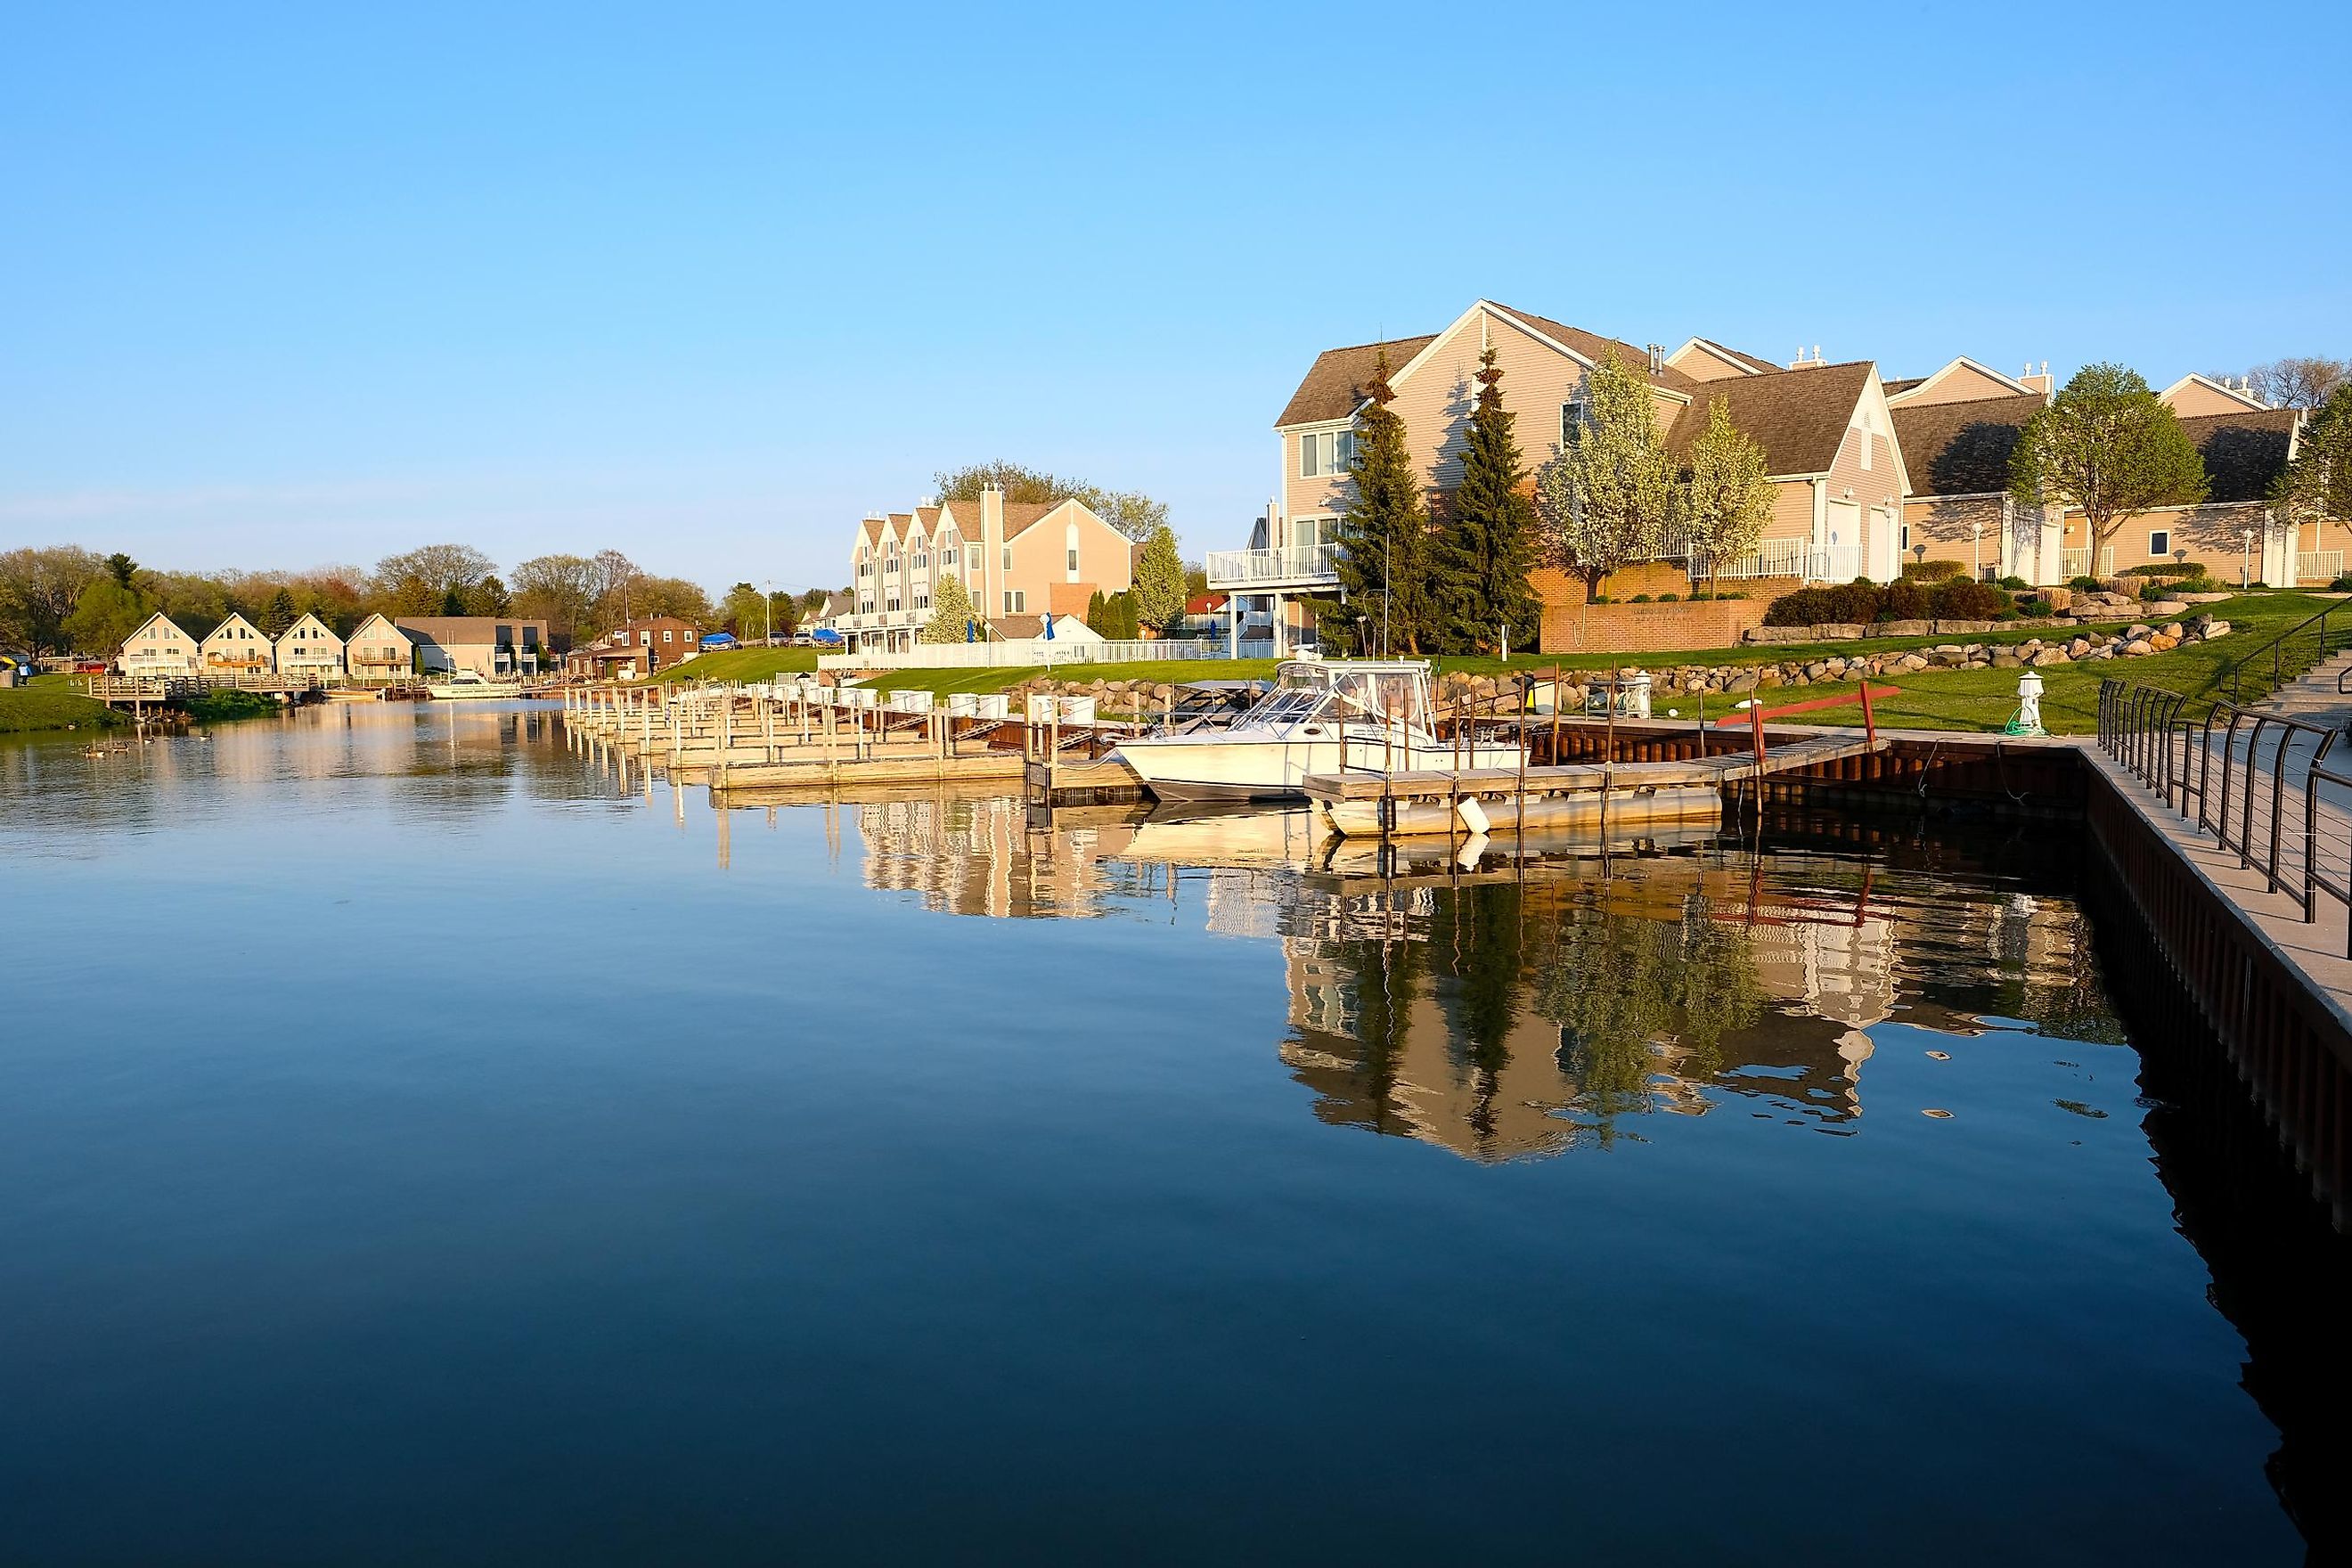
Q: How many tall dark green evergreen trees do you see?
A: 2